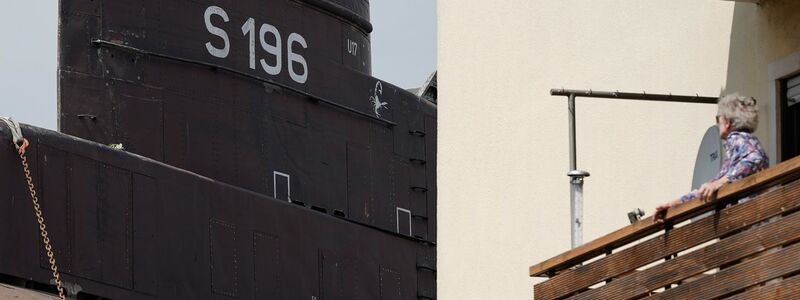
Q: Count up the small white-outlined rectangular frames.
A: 2